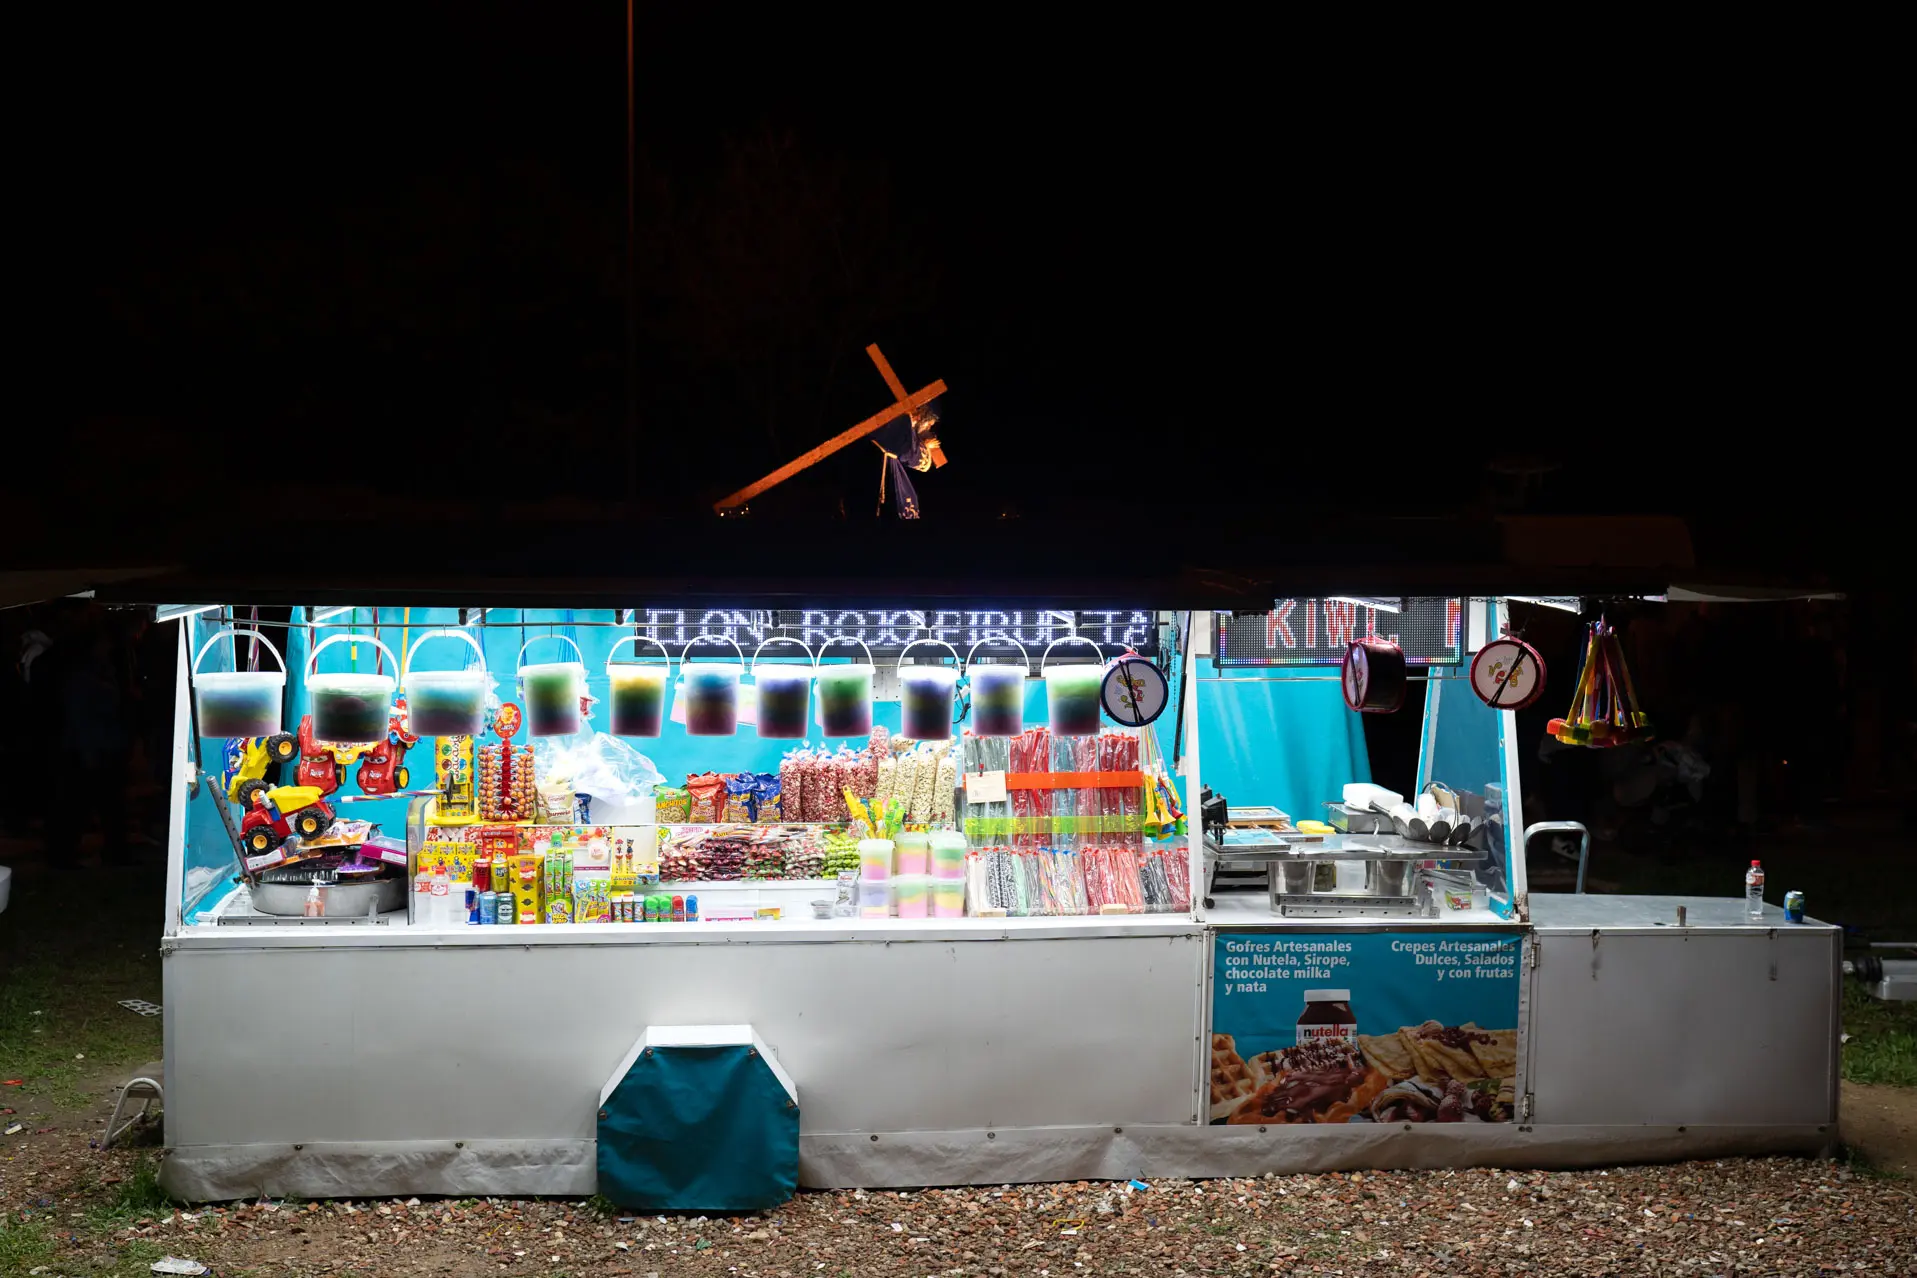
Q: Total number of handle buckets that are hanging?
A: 11